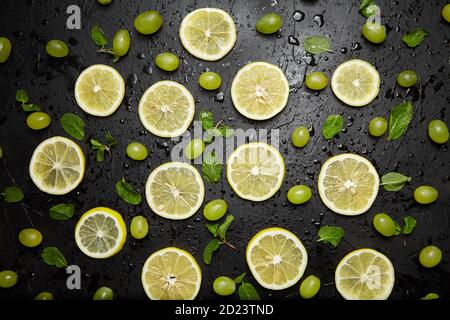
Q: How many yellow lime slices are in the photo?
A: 13